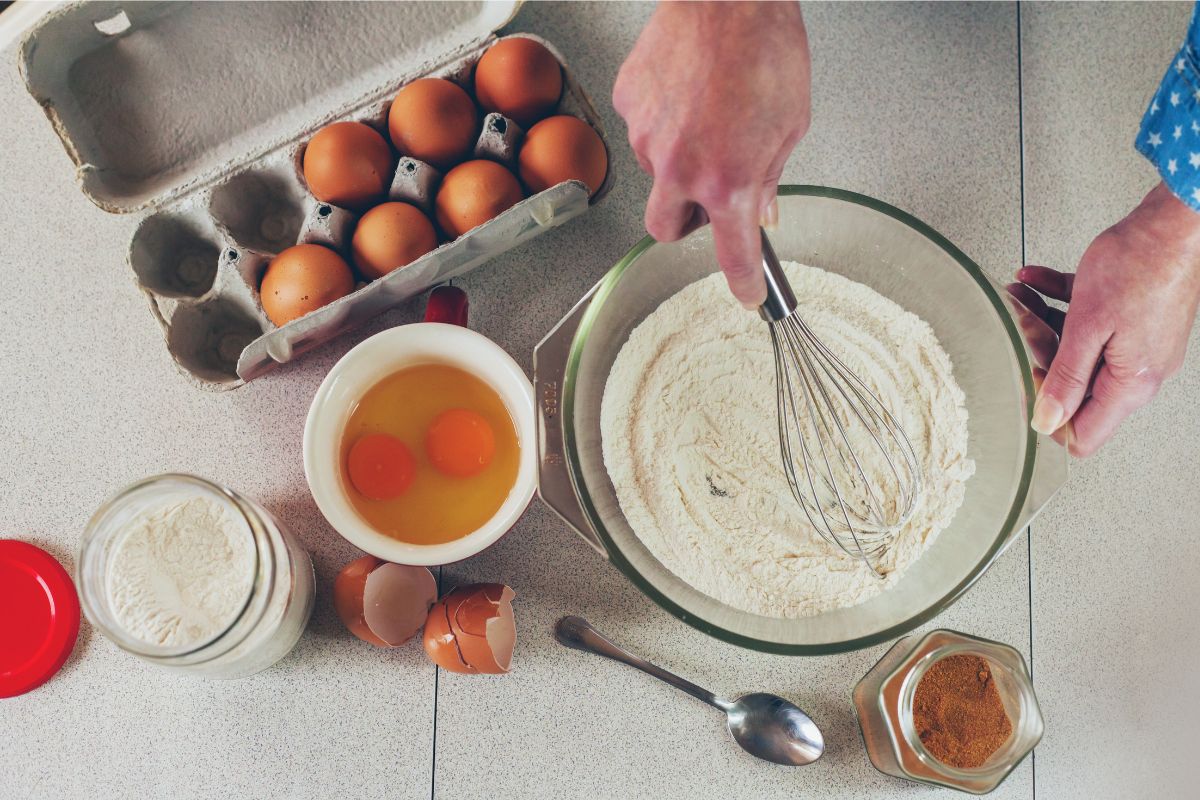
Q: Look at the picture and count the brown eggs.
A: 7